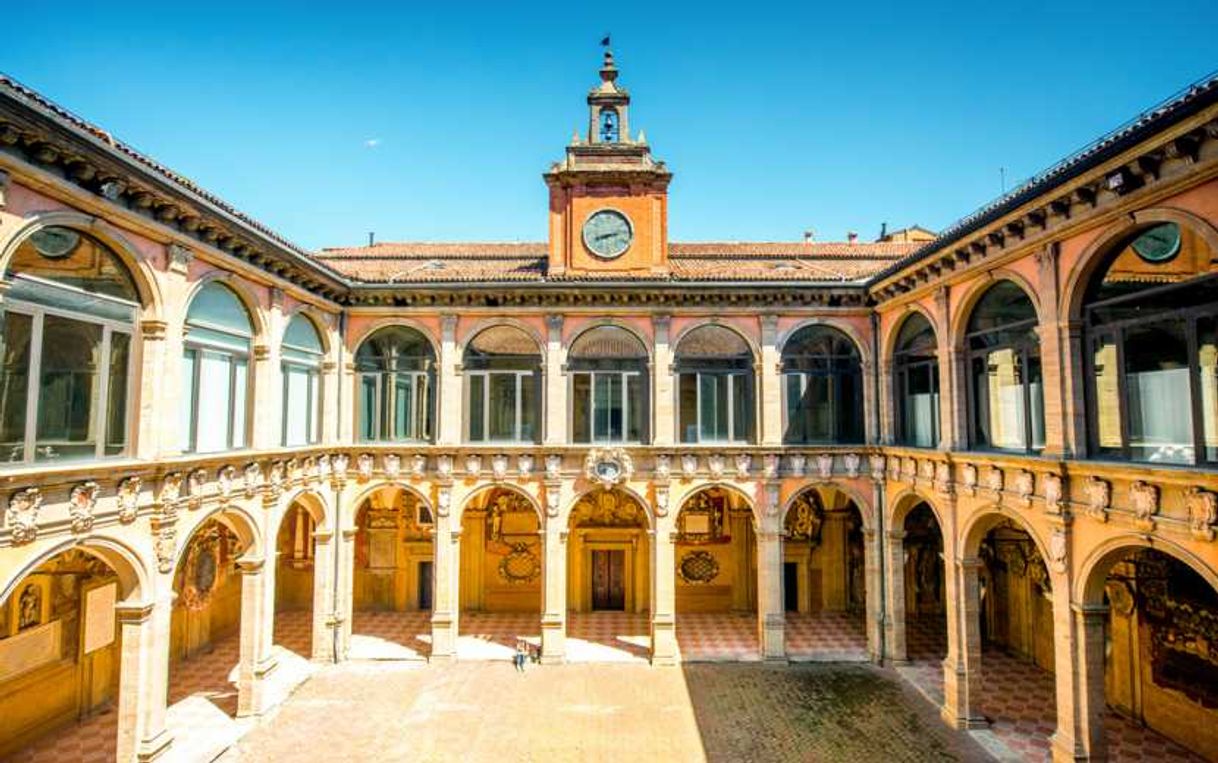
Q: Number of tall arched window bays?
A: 11